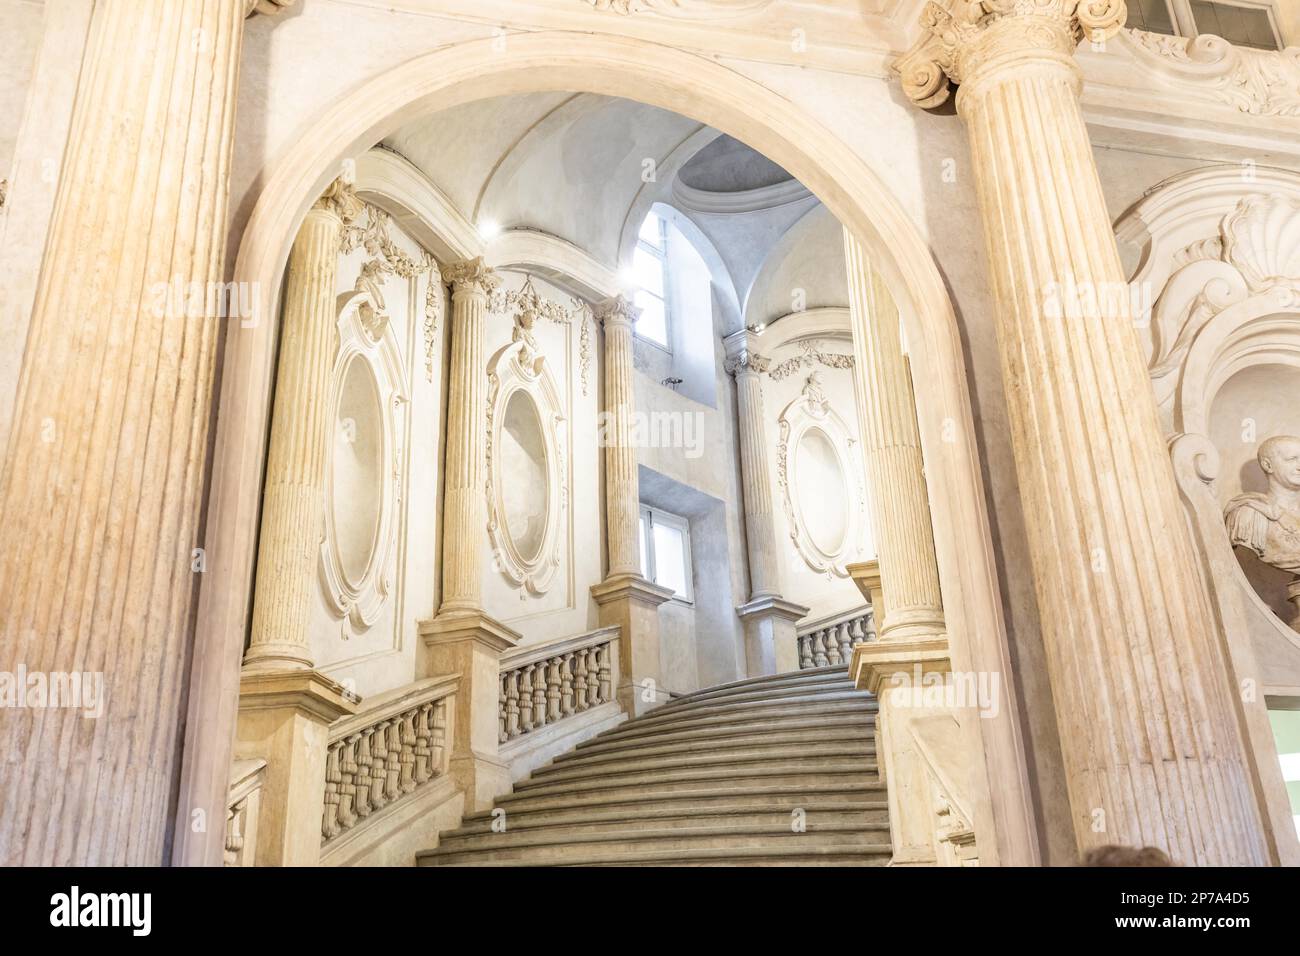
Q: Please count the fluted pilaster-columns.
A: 7